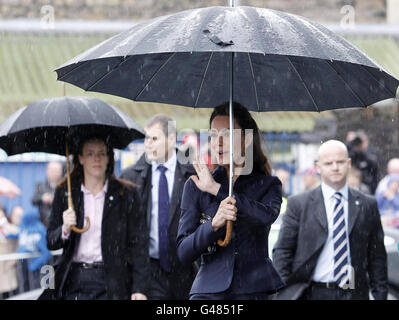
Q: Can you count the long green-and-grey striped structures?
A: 1